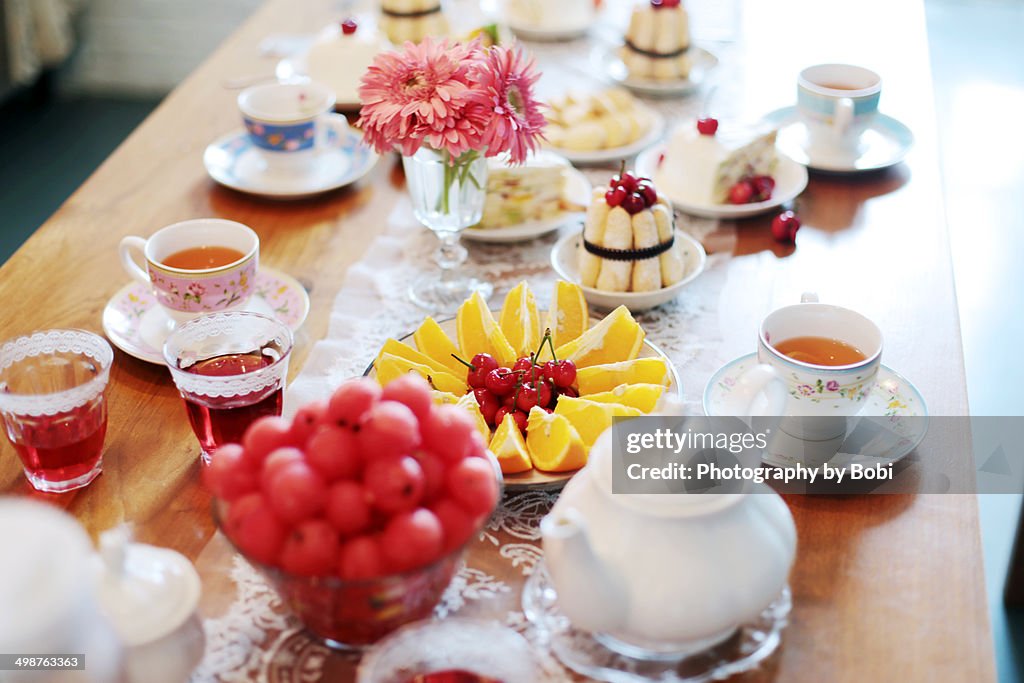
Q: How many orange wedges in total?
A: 14